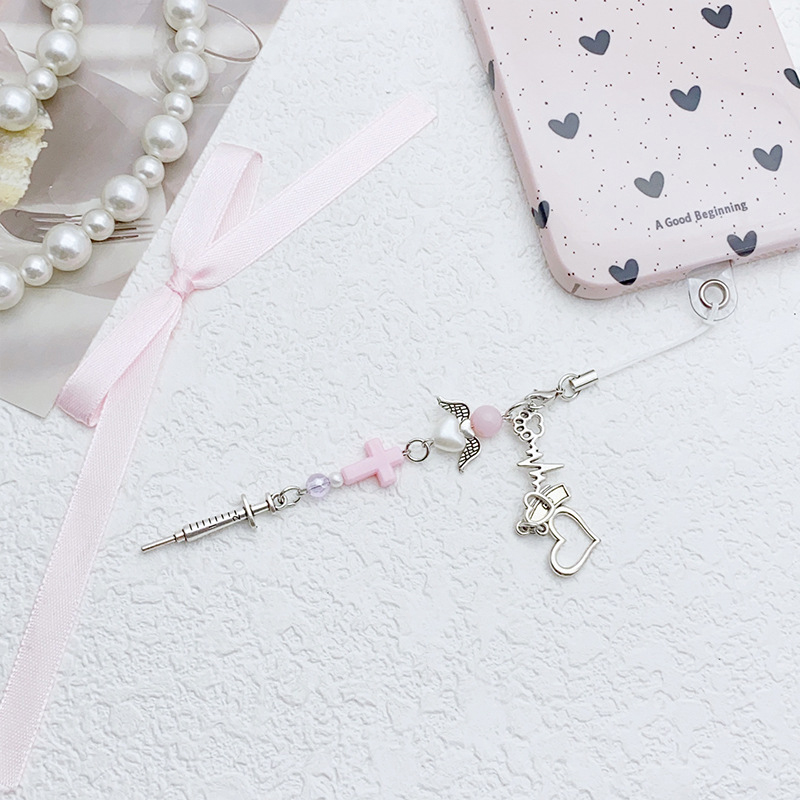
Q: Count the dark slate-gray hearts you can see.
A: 11